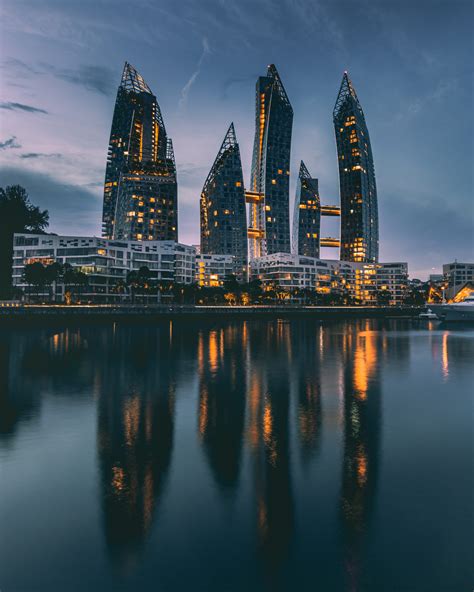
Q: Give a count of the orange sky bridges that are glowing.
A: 4